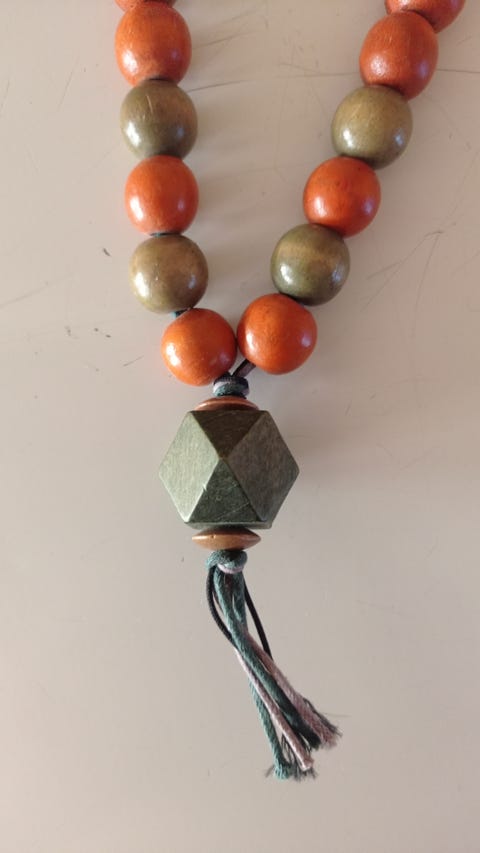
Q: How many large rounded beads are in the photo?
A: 12